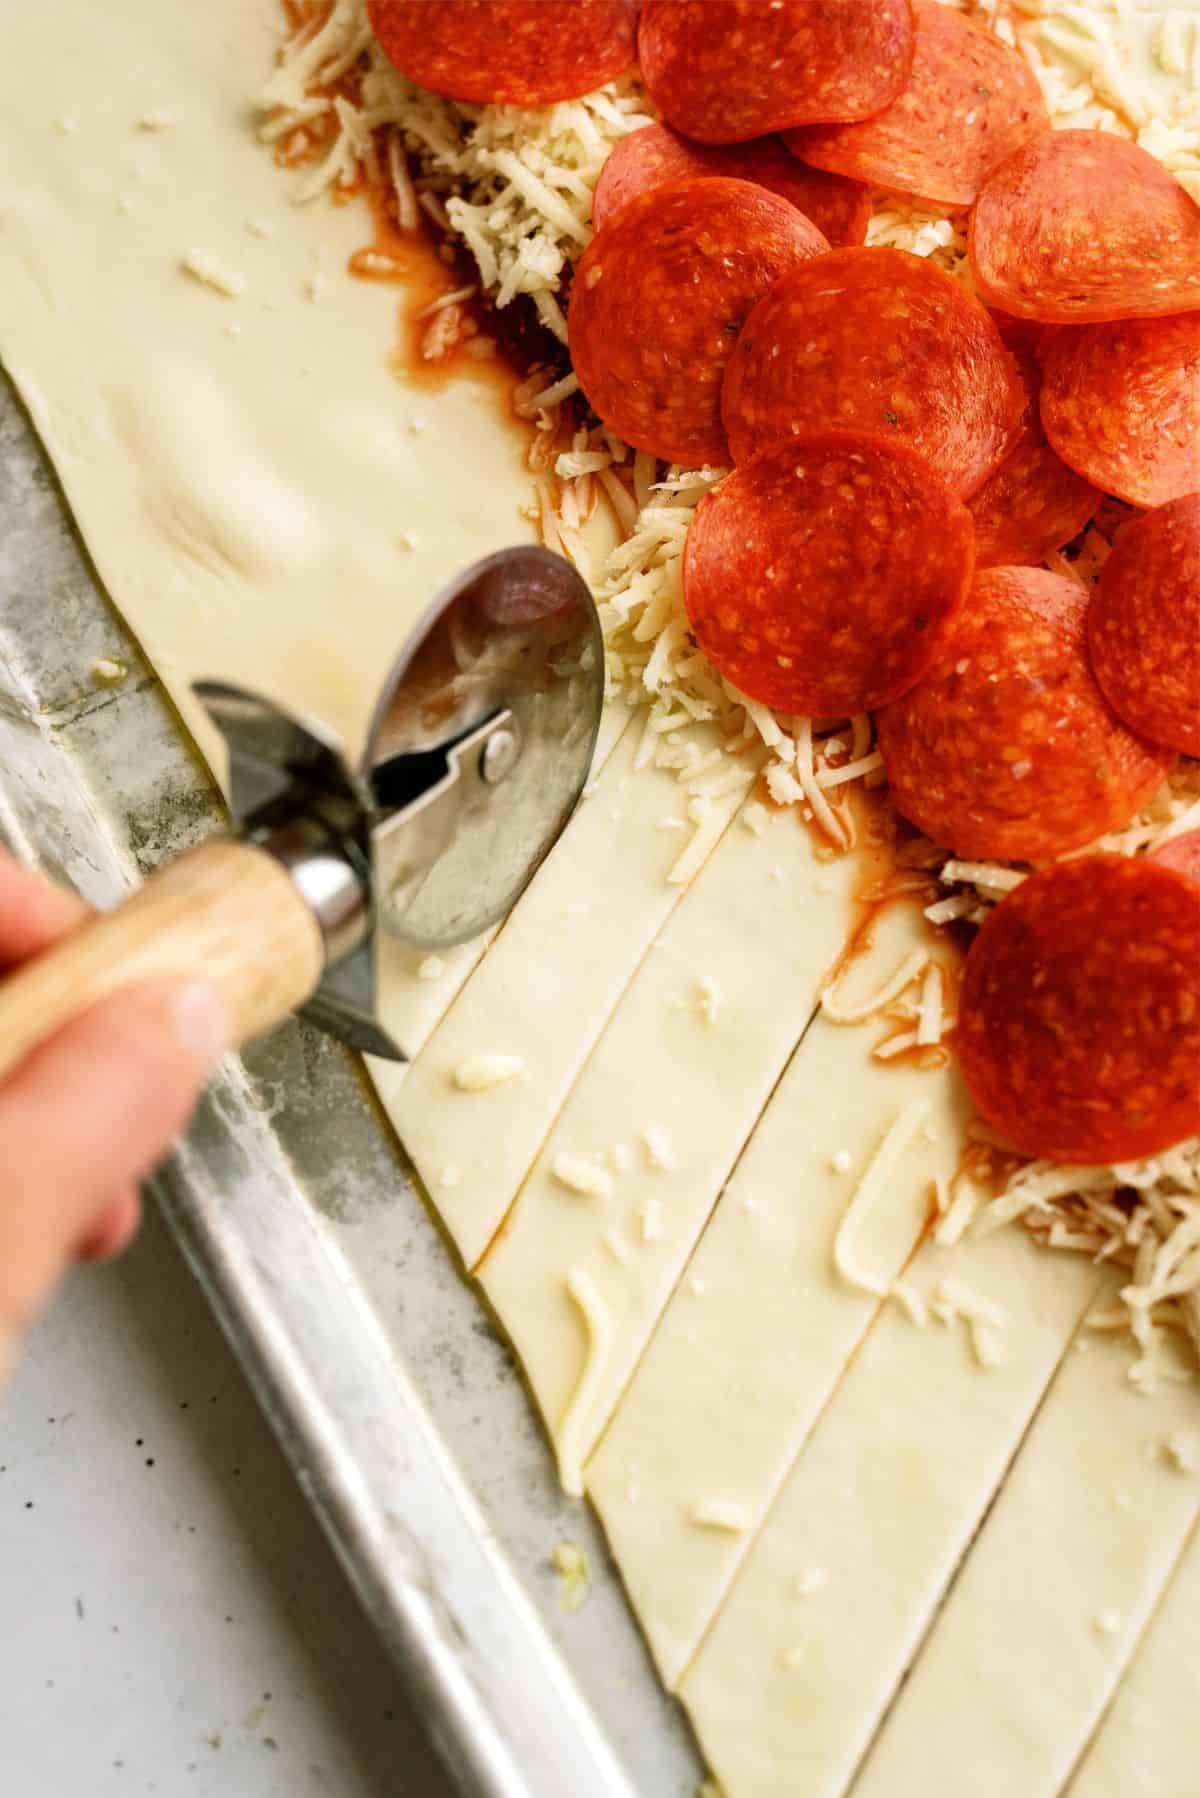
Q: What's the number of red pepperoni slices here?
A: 14